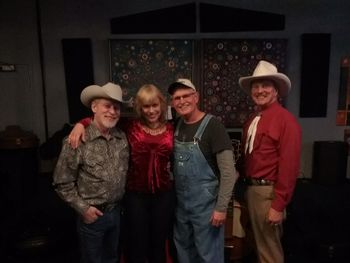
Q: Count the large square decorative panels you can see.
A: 2